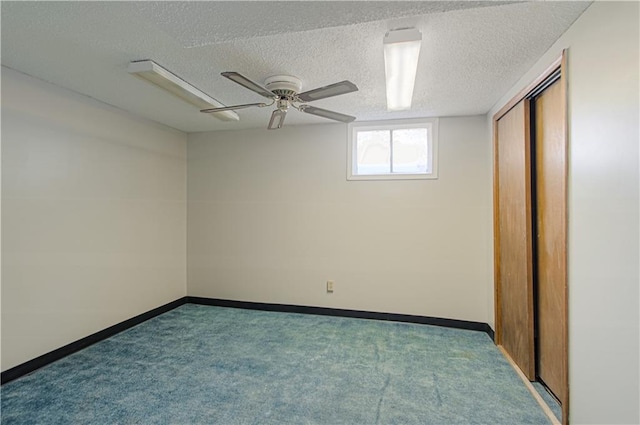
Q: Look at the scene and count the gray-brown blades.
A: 5